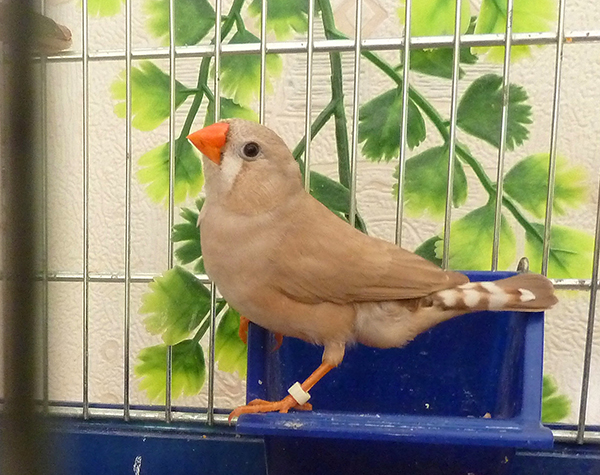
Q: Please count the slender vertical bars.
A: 13